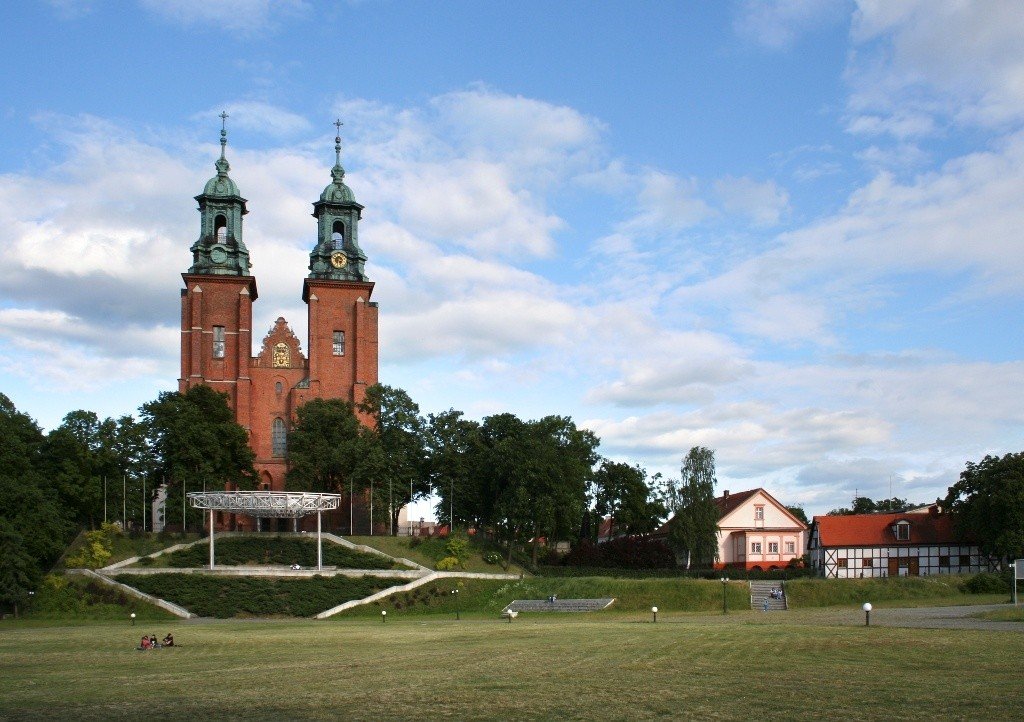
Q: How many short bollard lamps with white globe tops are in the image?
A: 5